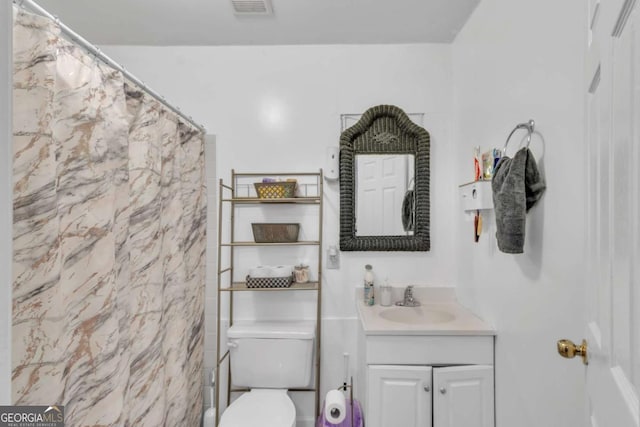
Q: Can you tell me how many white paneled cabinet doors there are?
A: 2